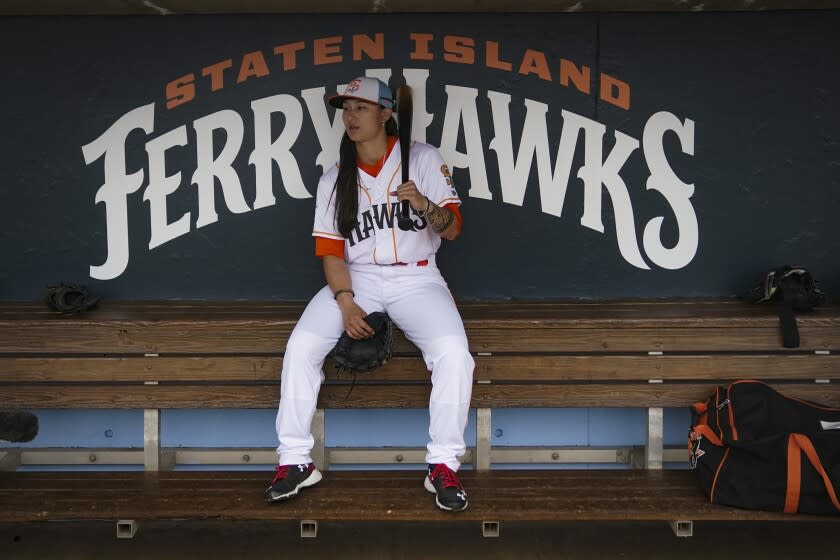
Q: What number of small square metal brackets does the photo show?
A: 4